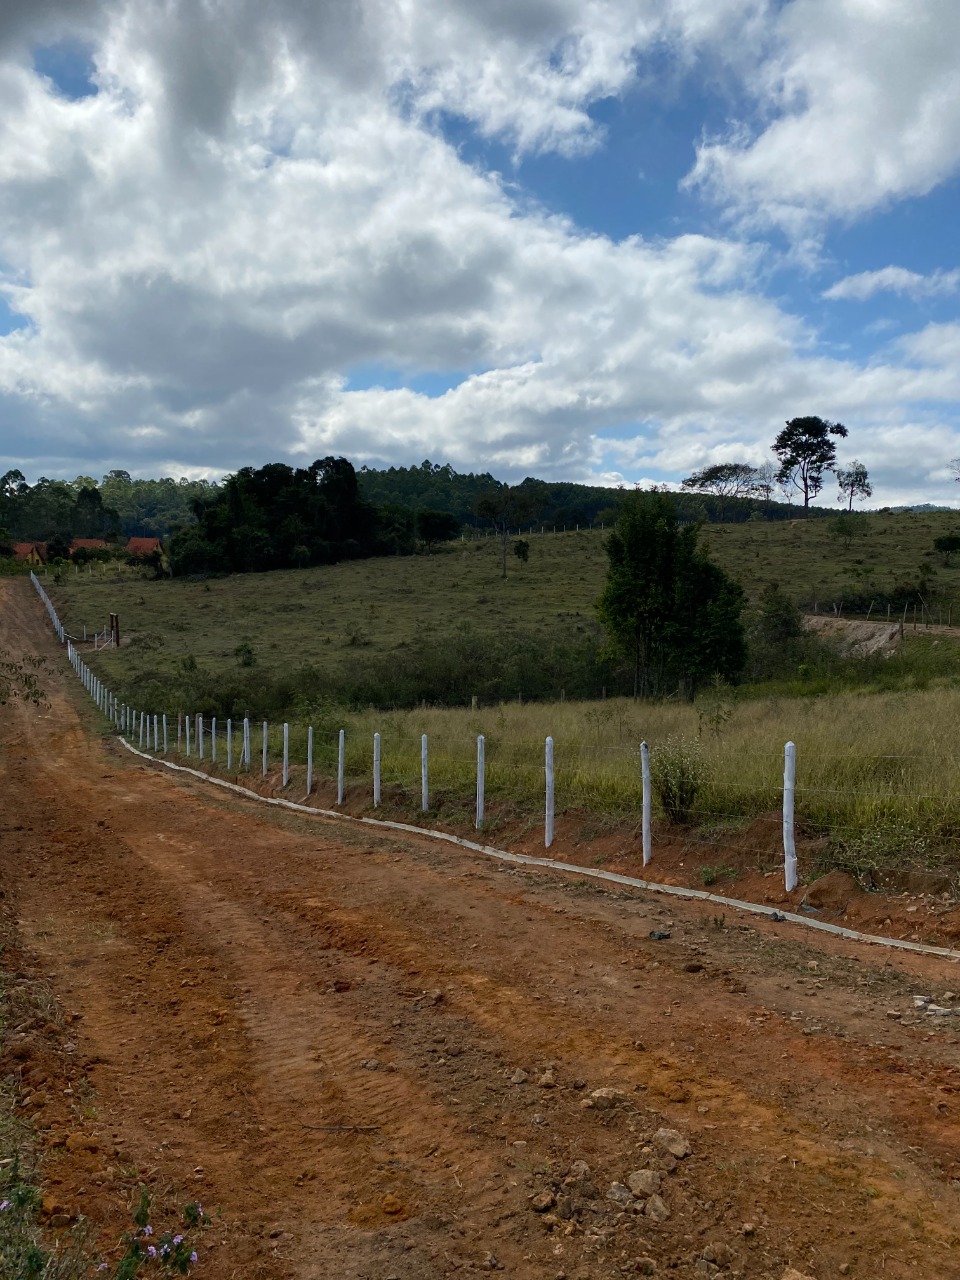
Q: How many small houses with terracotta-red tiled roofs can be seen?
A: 3